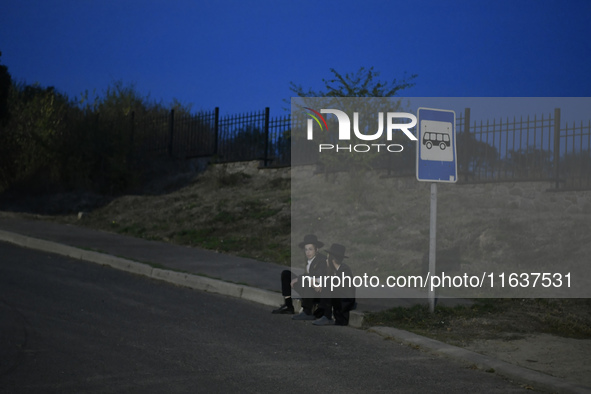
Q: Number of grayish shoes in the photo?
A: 2